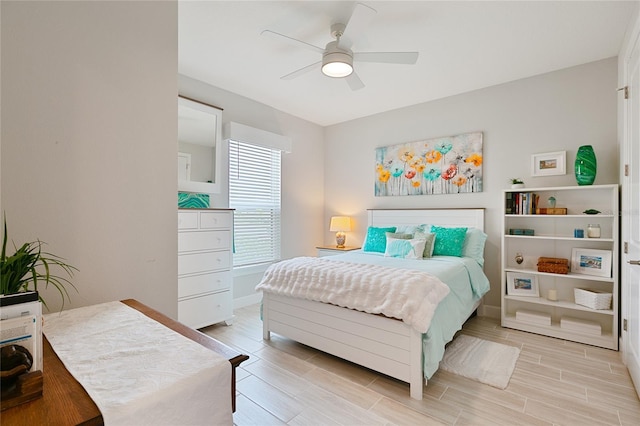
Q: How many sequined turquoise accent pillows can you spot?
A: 2